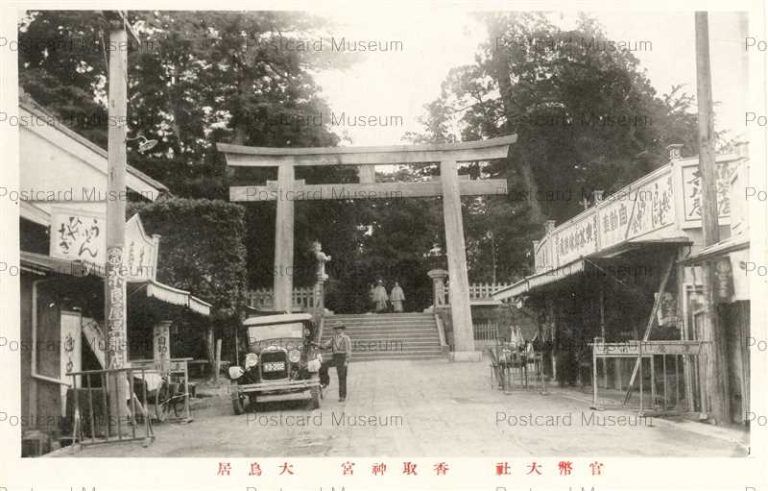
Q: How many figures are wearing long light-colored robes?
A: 2